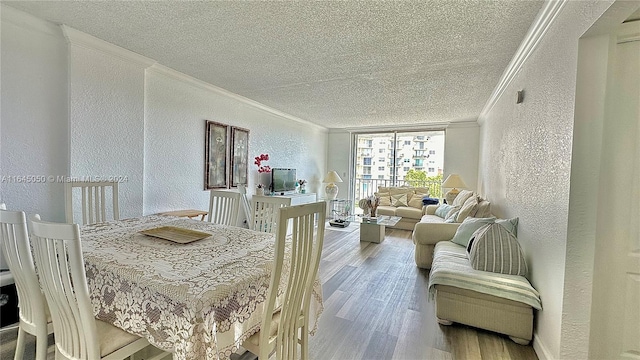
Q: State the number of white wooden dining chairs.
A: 6